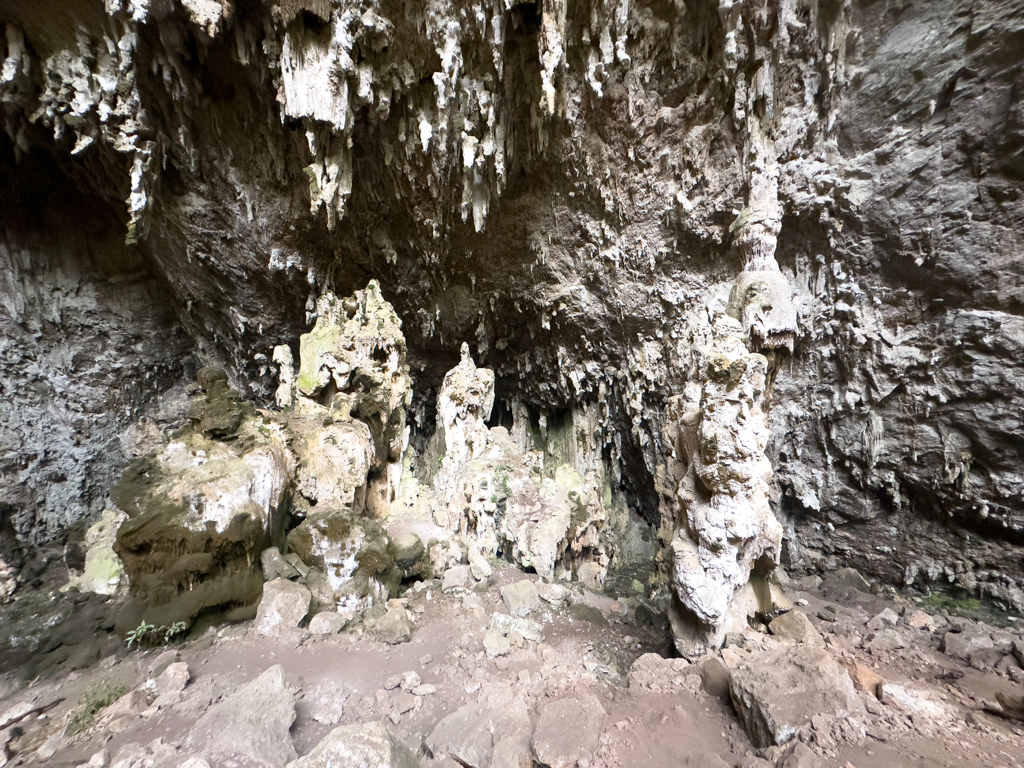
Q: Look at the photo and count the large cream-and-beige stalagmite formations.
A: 3